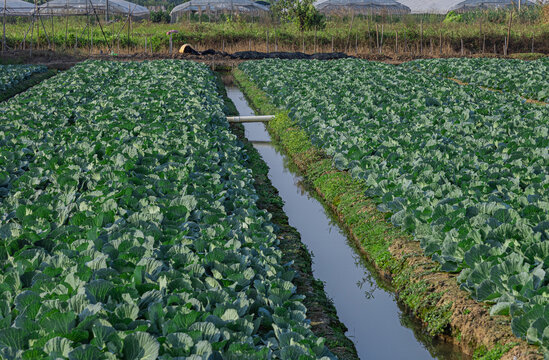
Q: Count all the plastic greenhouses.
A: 5